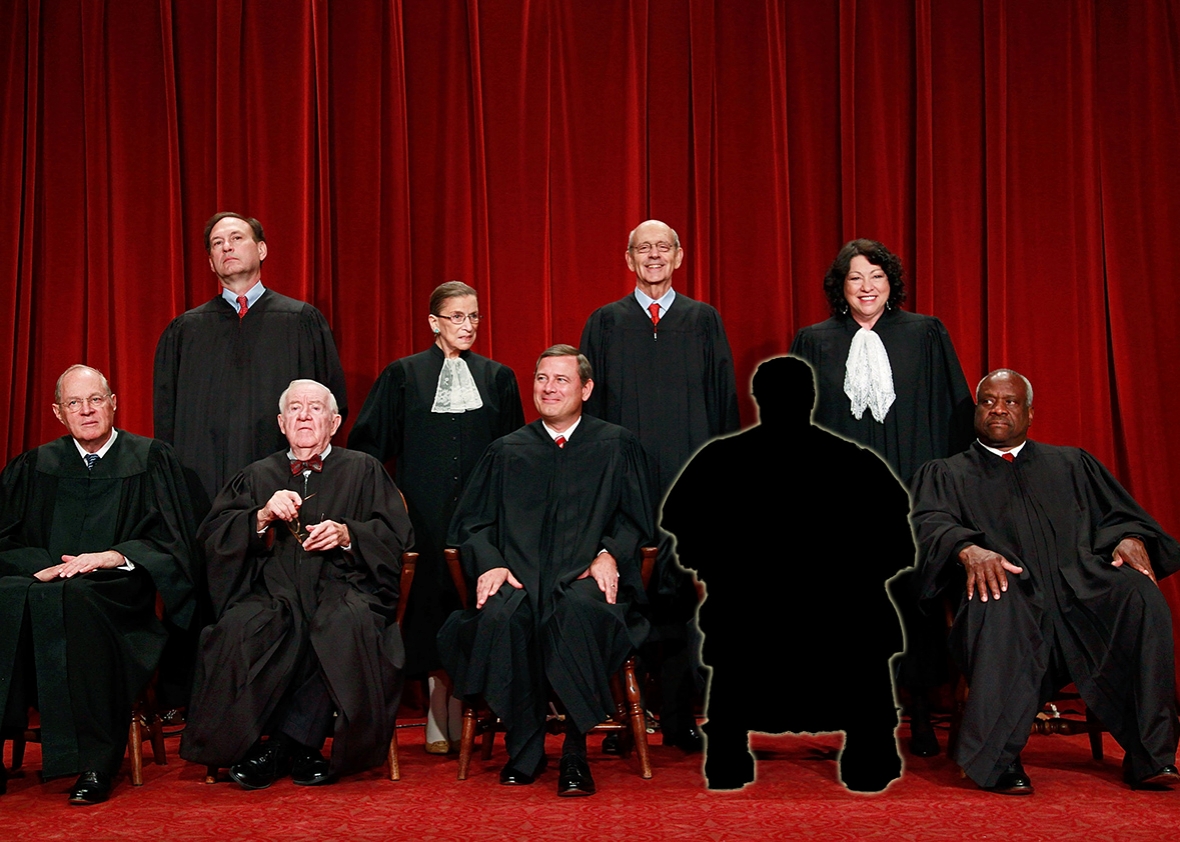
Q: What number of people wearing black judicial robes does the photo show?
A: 8